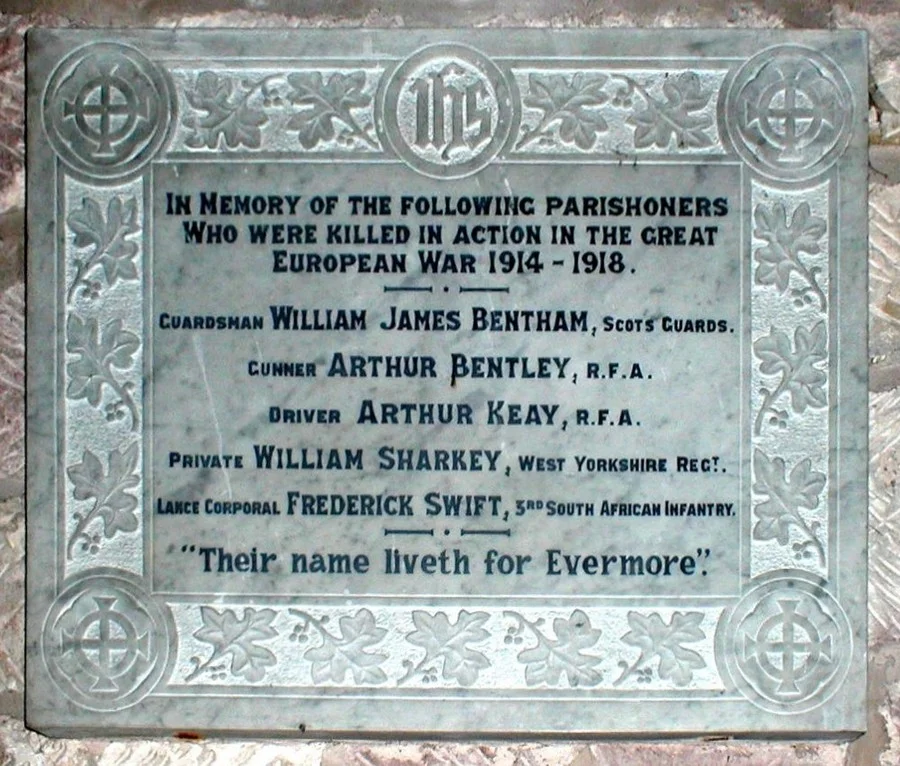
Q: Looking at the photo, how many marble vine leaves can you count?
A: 15